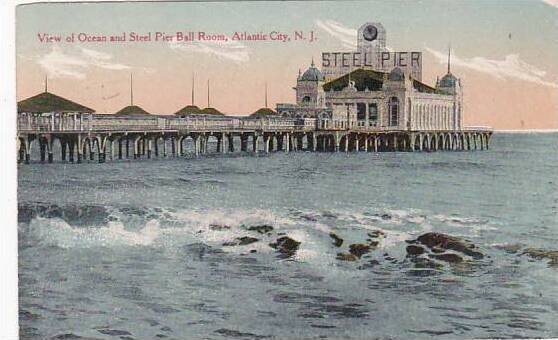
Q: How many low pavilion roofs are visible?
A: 5